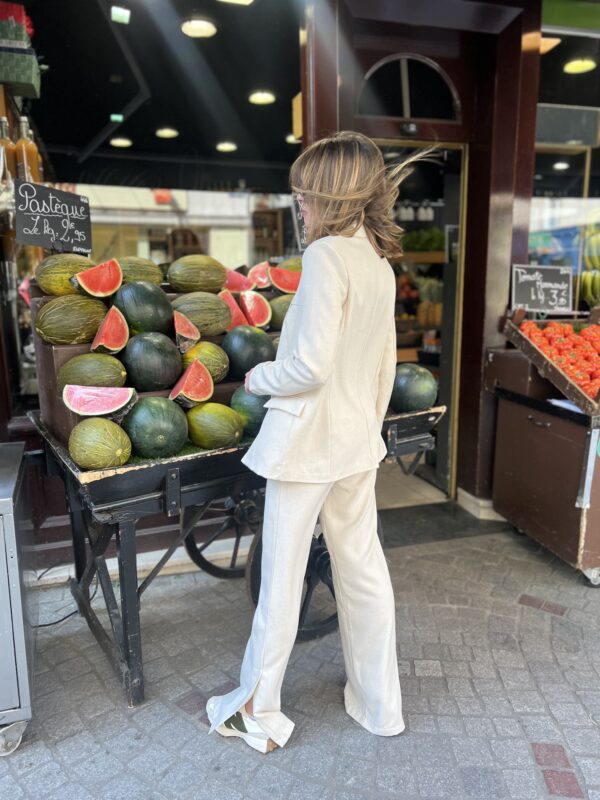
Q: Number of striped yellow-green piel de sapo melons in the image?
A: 11